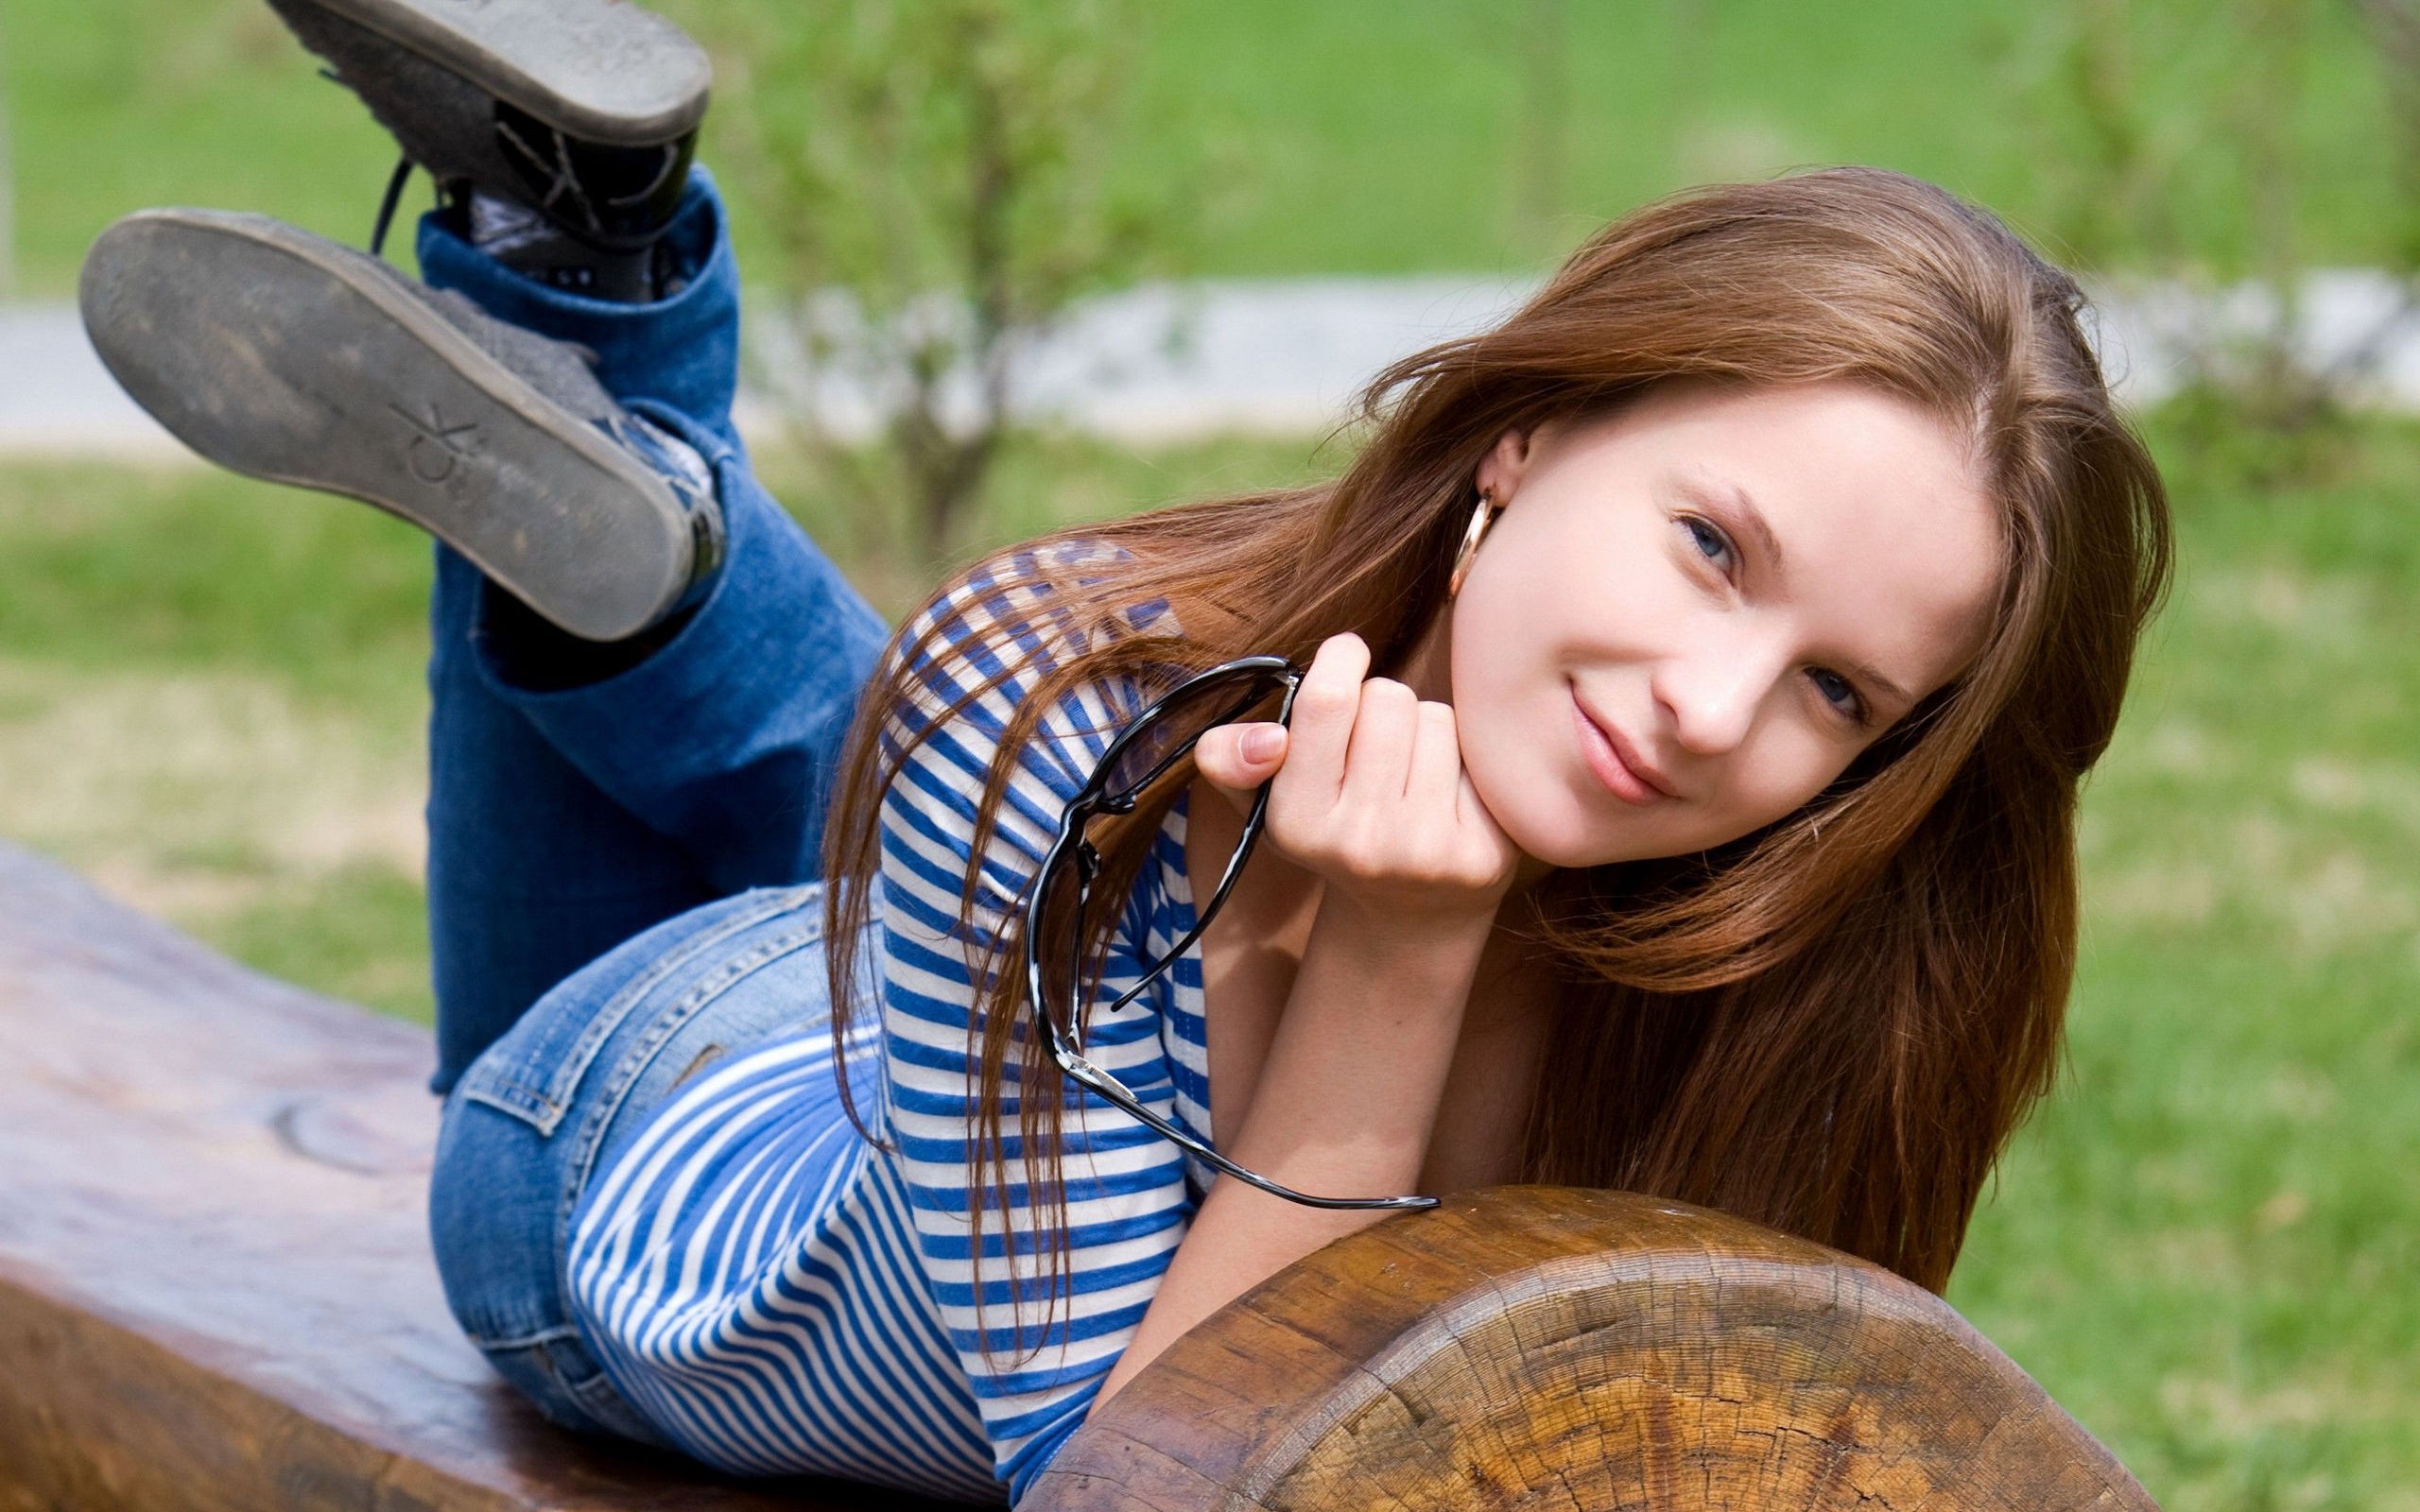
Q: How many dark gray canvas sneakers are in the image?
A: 2